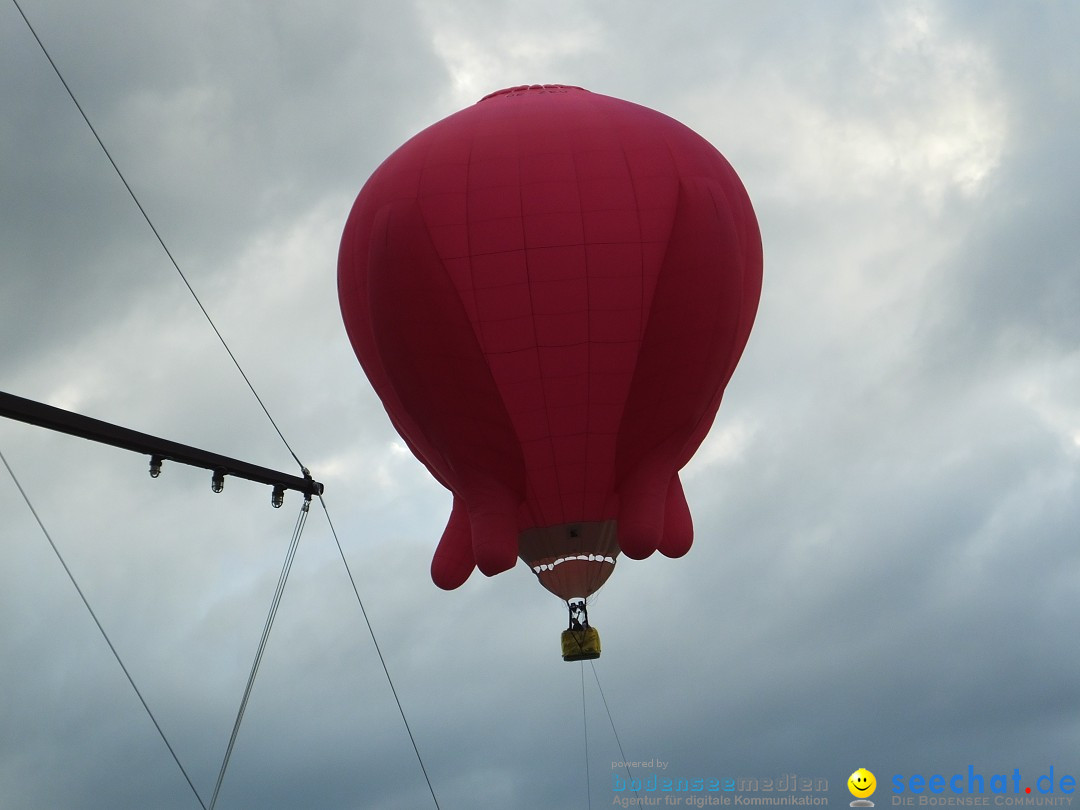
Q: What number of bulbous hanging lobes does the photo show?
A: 4